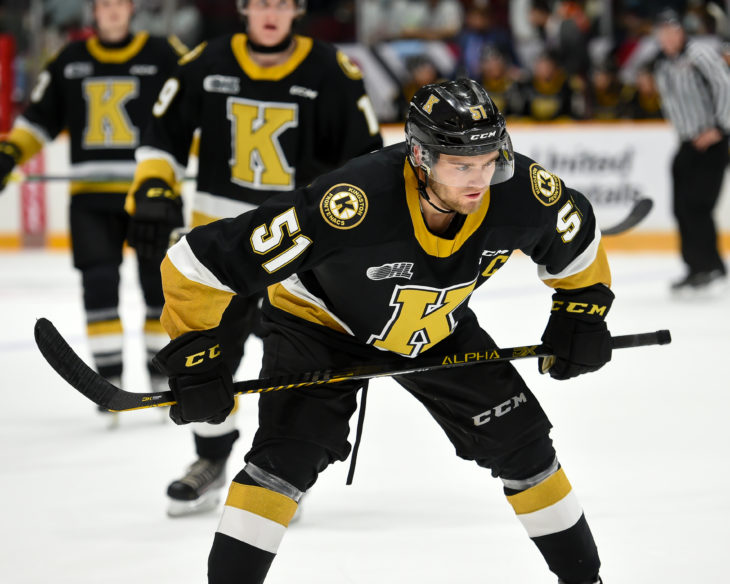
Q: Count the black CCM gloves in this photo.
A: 4